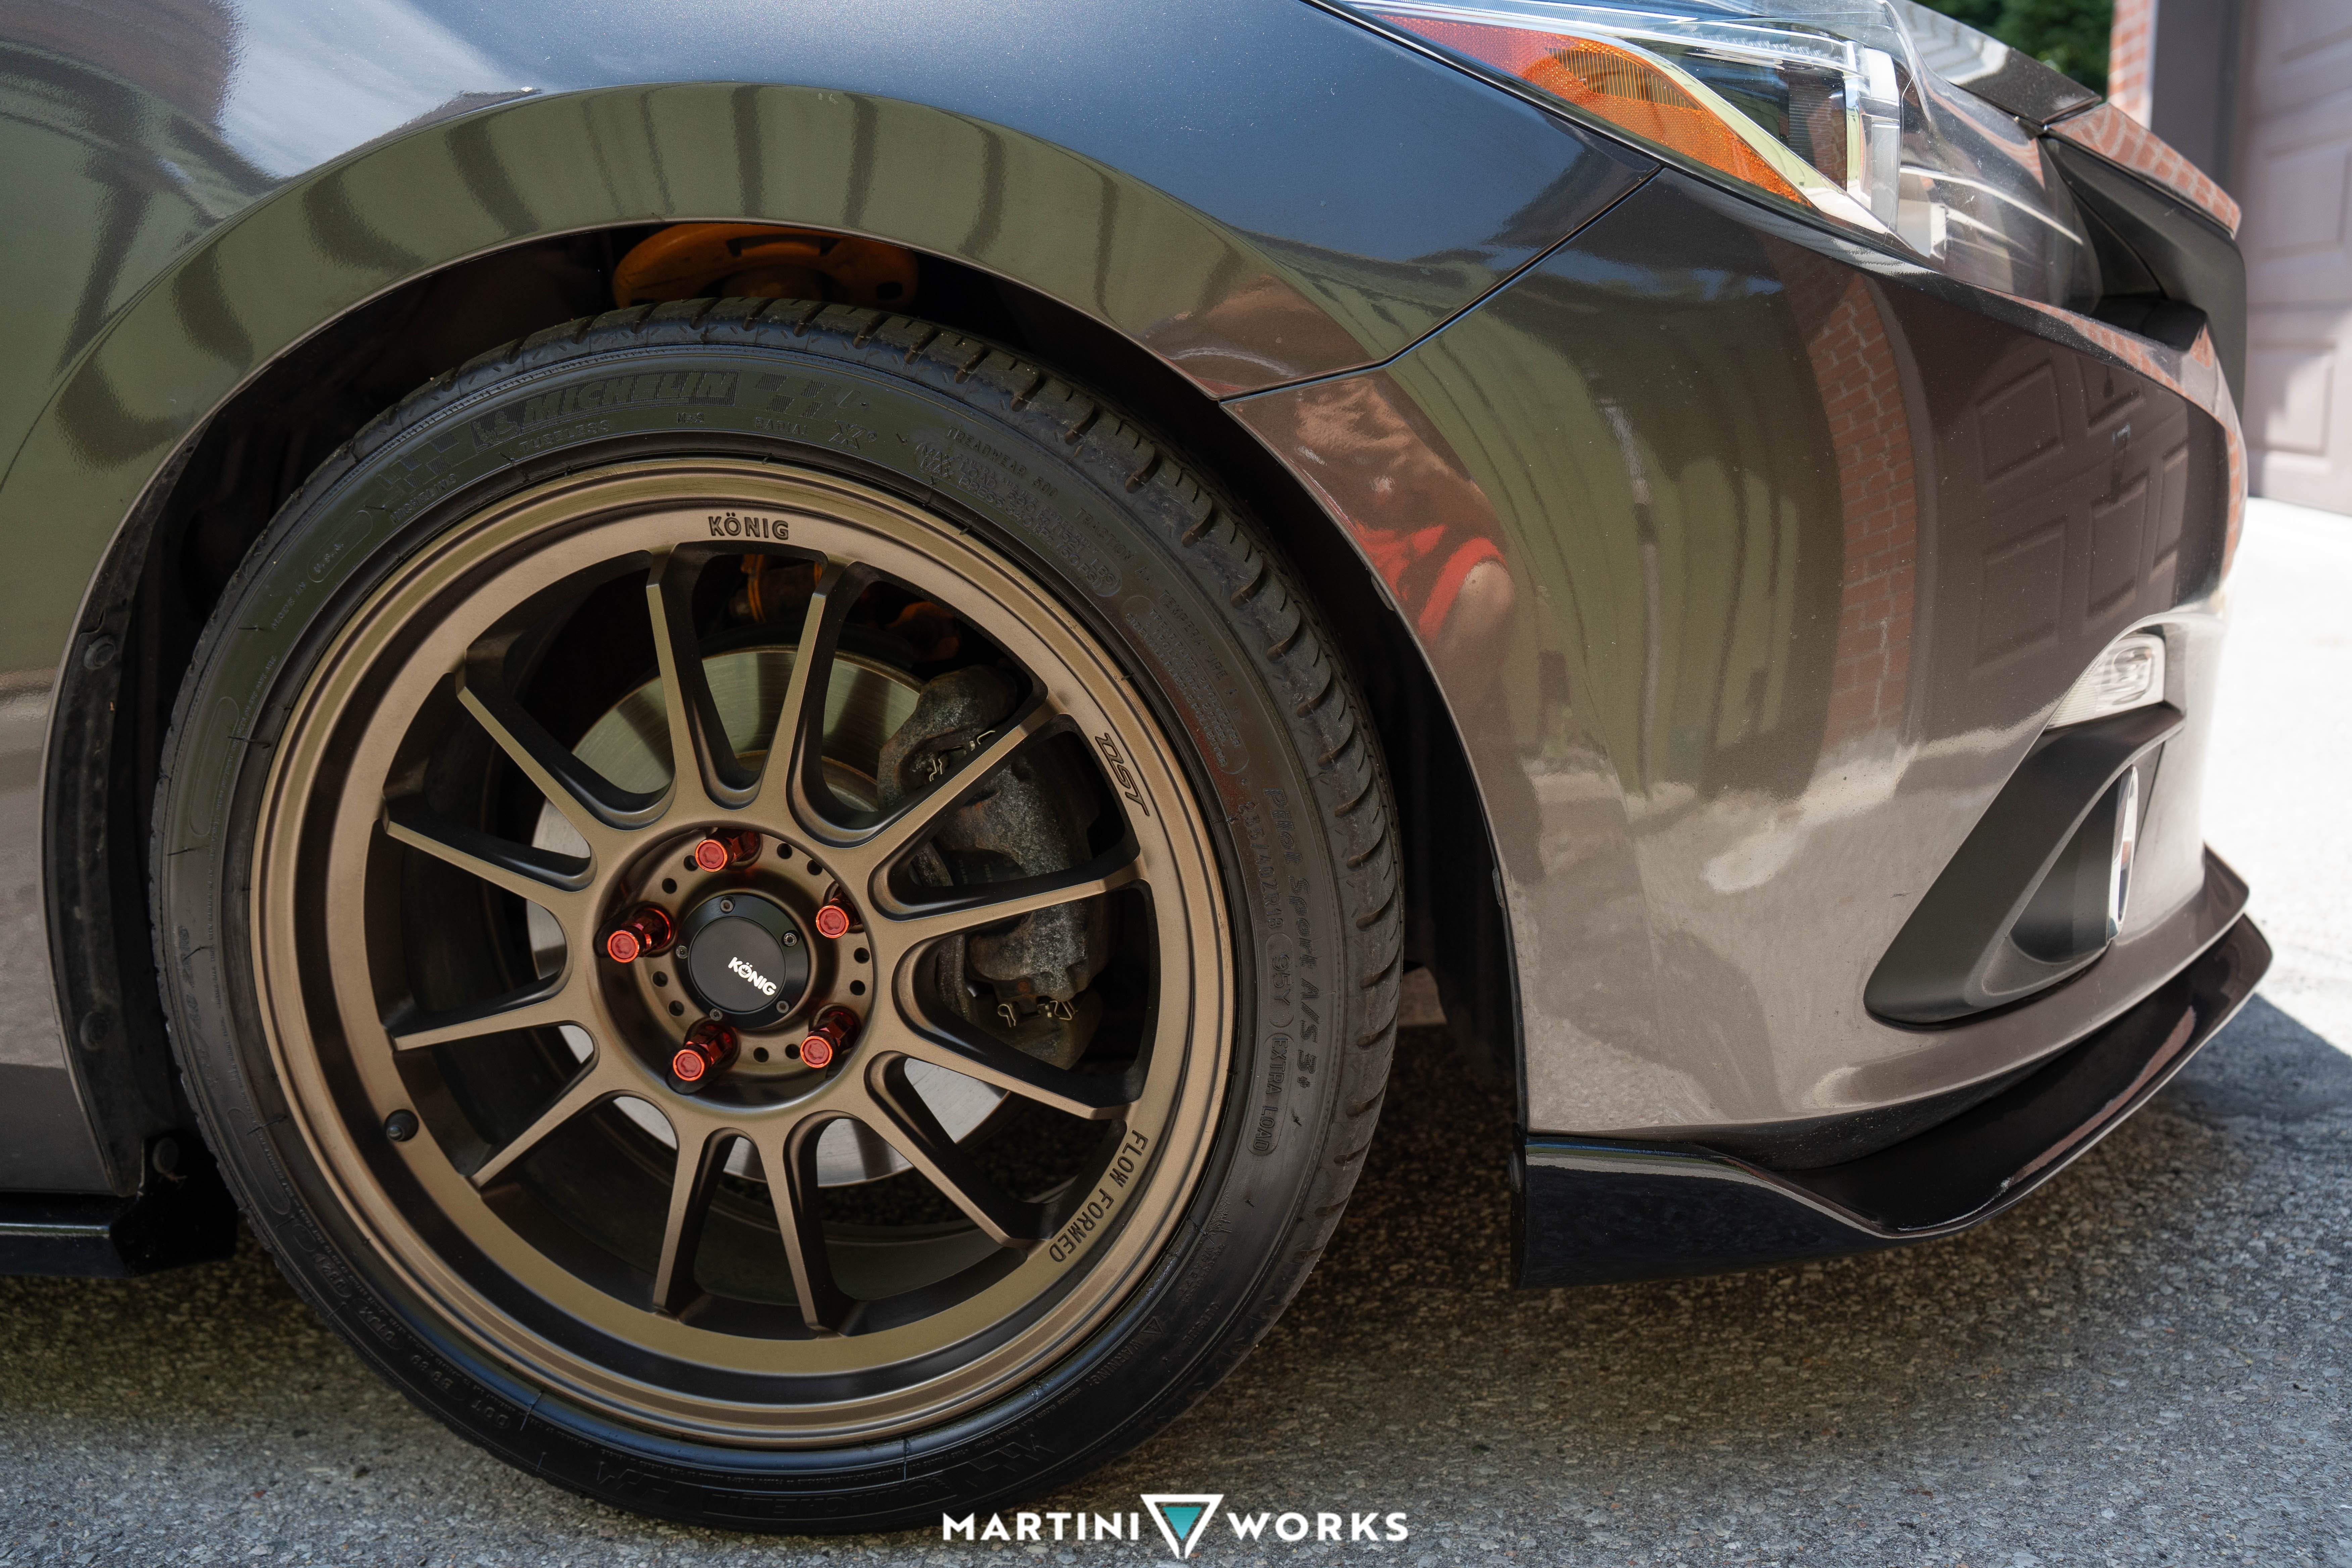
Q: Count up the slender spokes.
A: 12